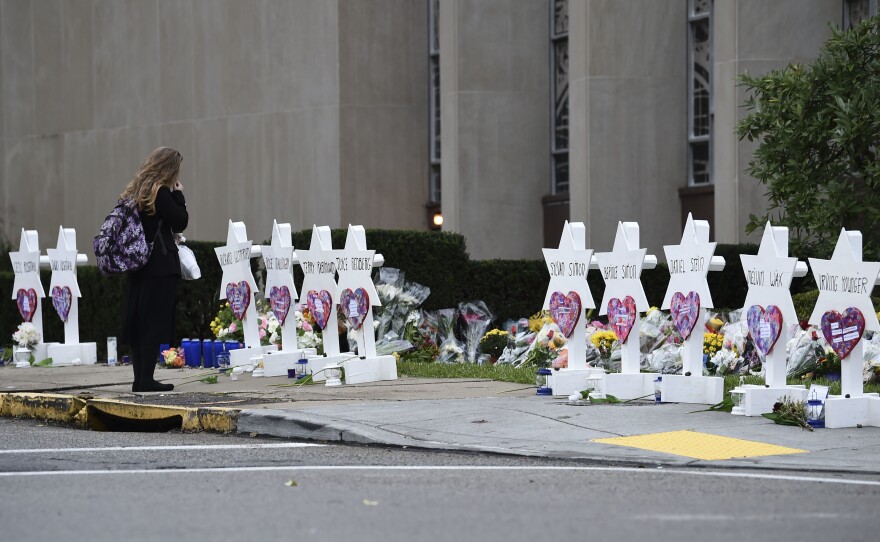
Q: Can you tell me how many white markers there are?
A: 11